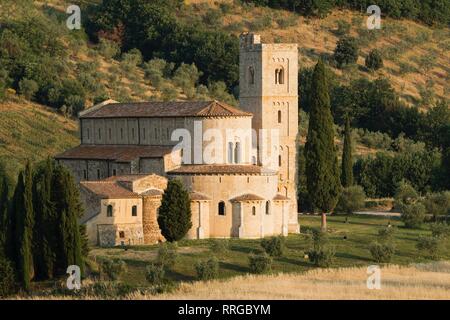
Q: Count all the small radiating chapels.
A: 3